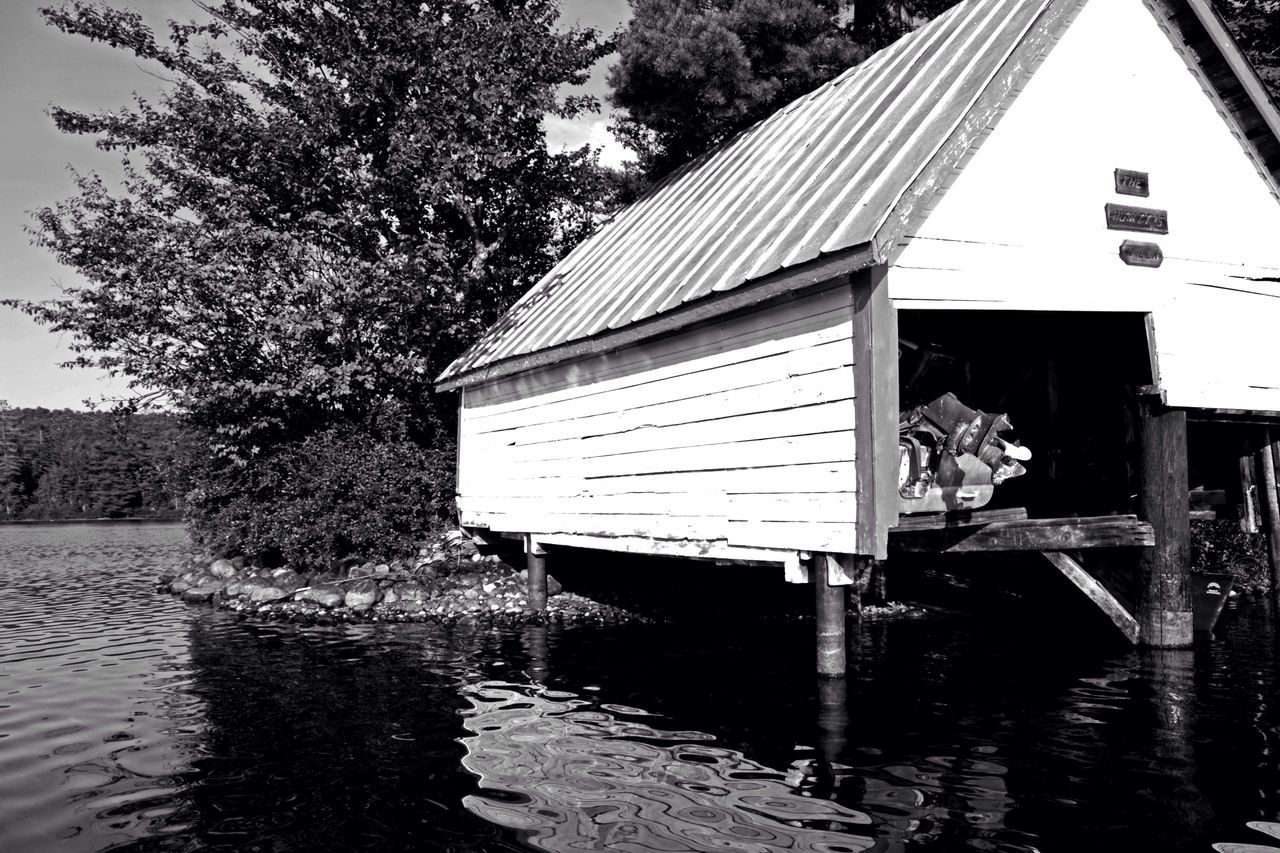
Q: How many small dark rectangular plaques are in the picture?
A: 3